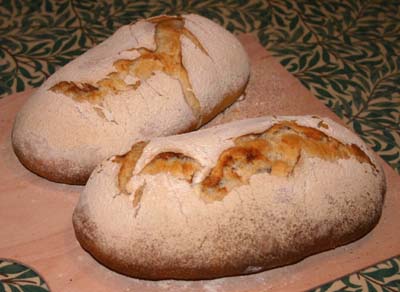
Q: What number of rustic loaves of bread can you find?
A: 2